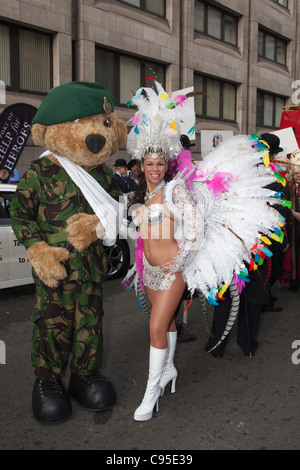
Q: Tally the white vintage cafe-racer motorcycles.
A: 0